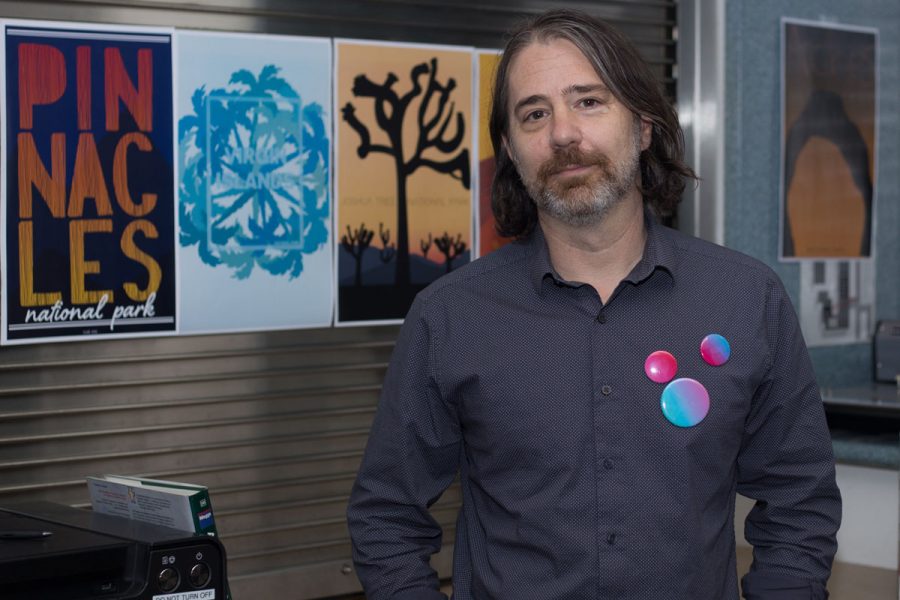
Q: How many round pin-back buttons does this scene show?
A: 3